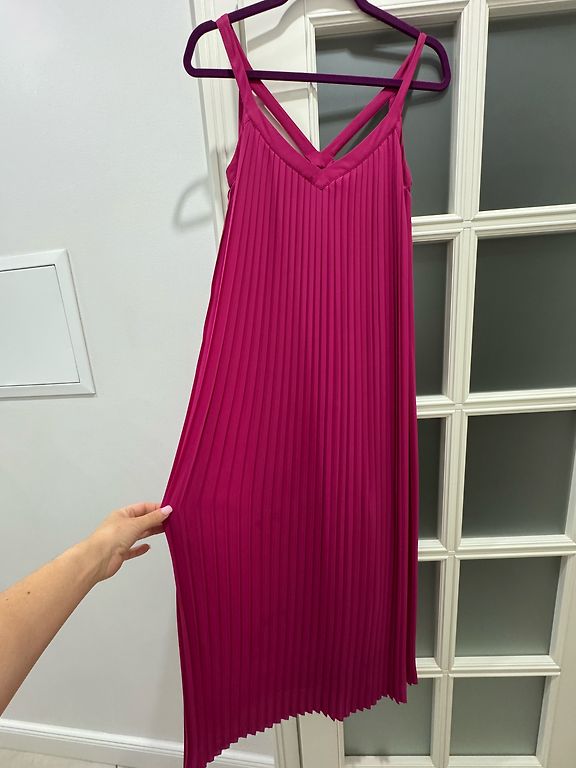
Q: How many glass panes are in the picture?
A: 10